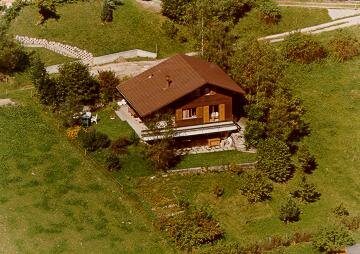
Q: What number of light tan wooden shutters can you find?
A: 4